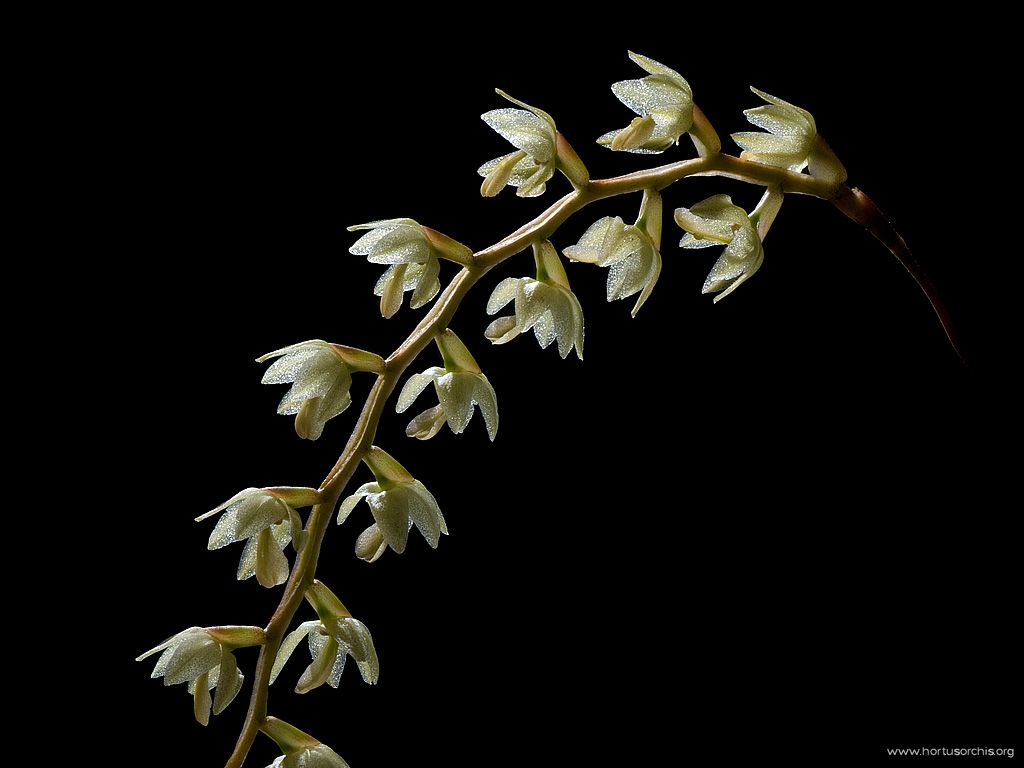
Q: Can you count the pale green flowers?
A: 14